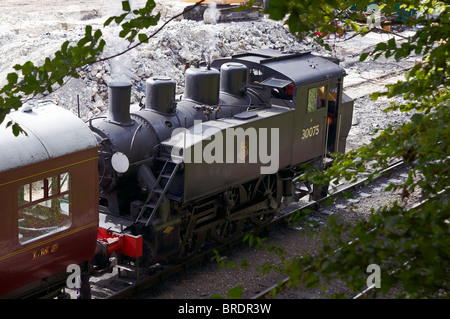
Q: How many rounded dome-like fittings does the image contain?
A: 3